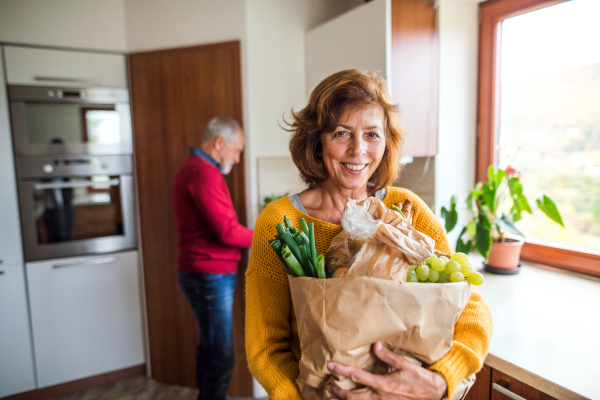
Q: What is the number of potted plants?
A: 1